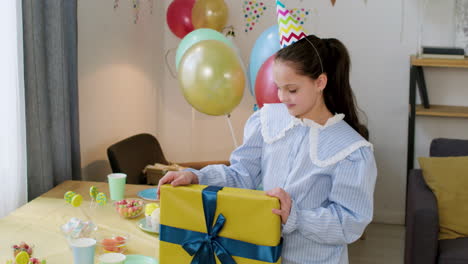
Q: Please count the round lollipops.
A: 5